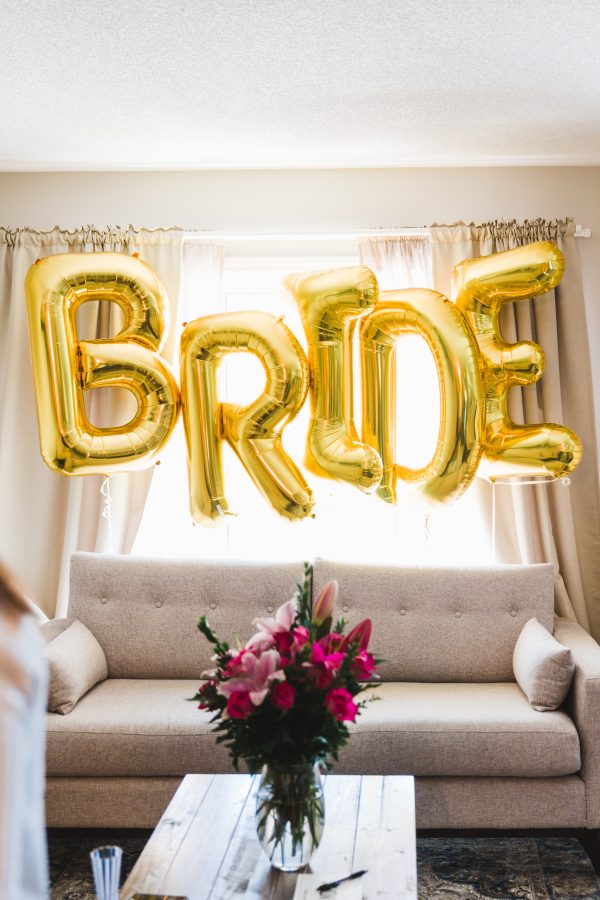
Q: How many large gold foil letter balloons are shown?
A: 5